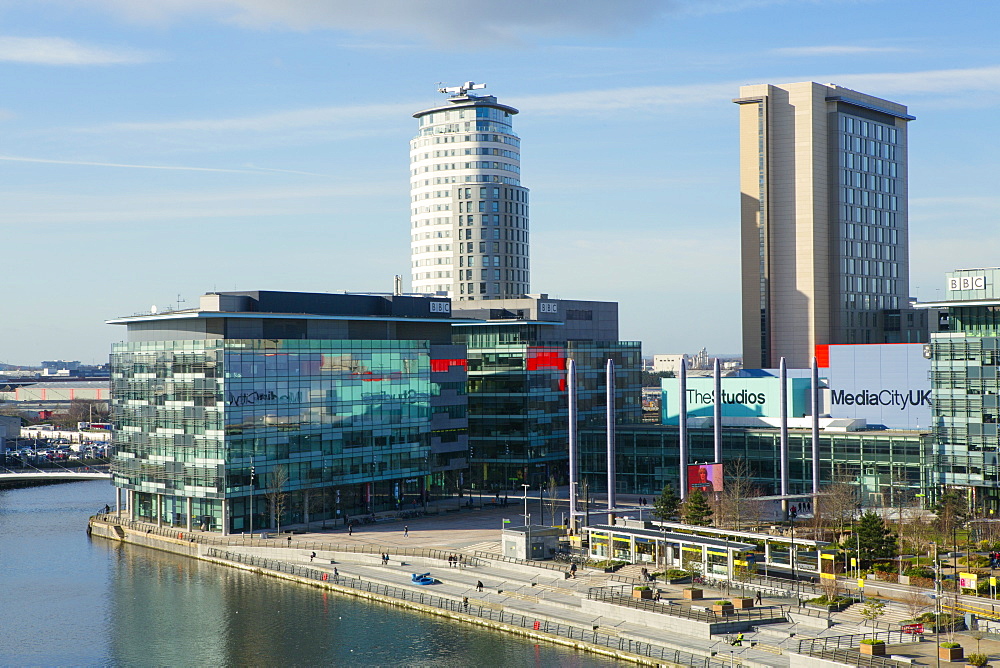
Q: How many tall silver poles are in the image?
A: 6